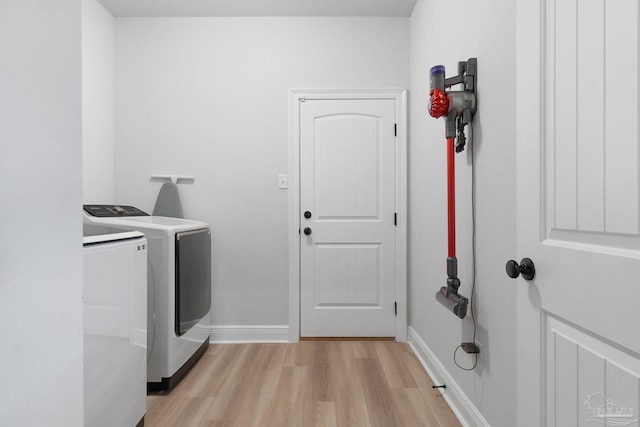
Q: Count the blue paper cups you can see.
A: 0